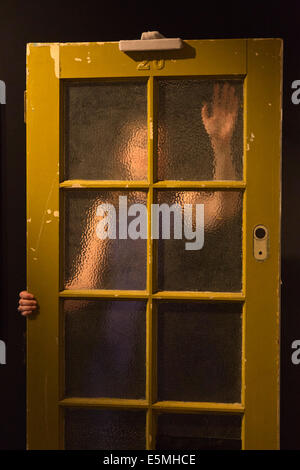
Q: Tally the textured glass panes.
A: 8